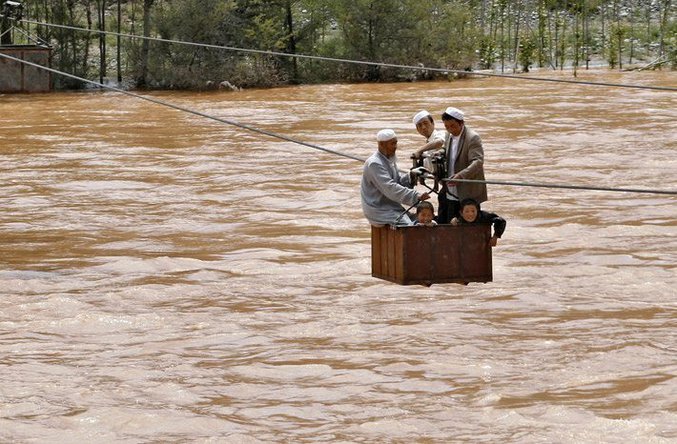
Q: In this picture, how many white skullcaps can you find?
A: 3